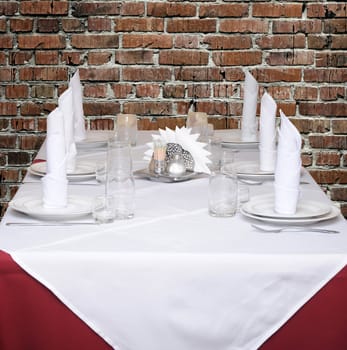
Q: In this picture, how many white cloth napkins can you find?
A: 6